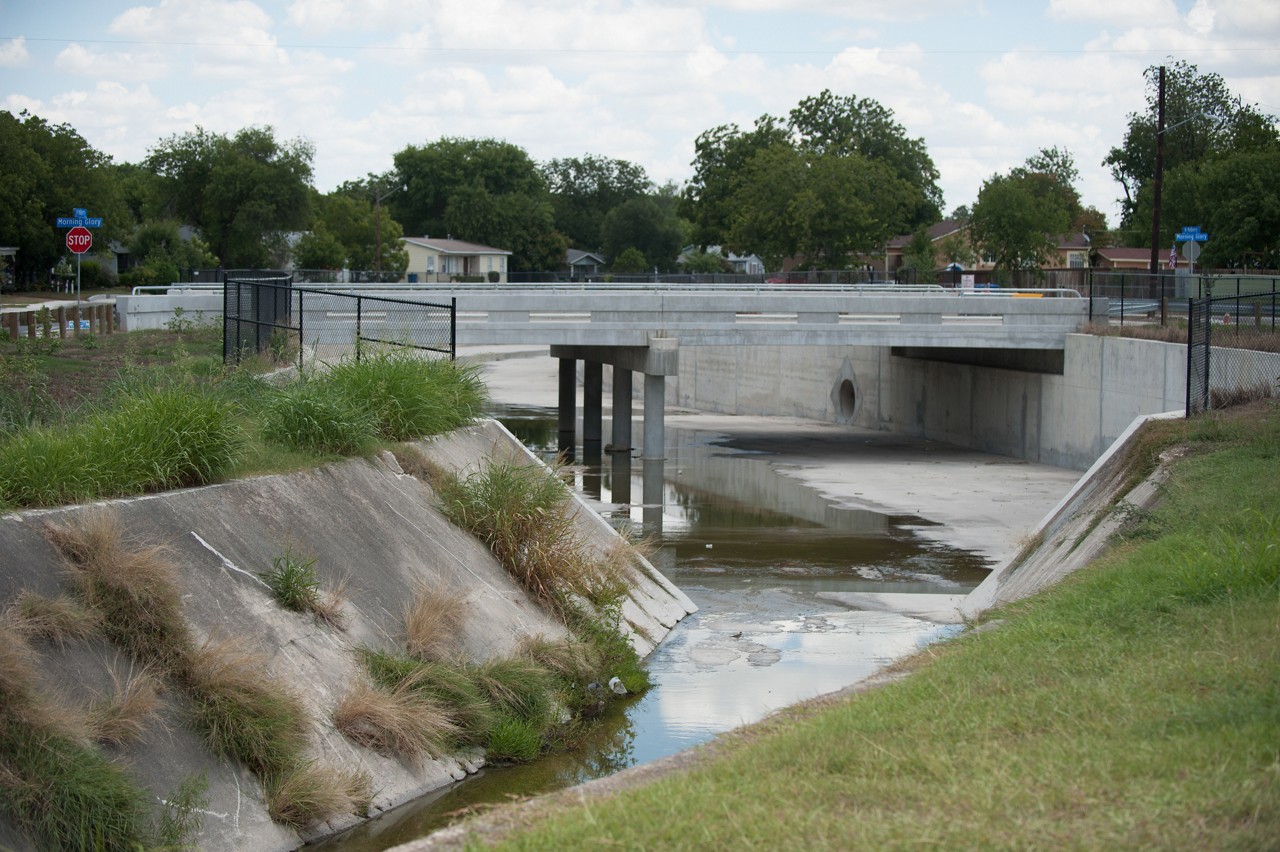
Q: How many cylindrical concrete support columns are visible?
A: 4